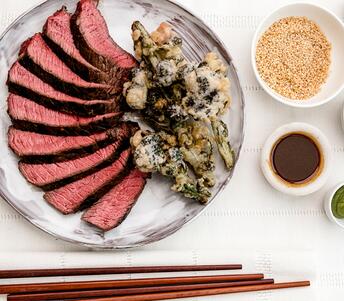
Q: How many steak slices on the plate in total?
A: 9